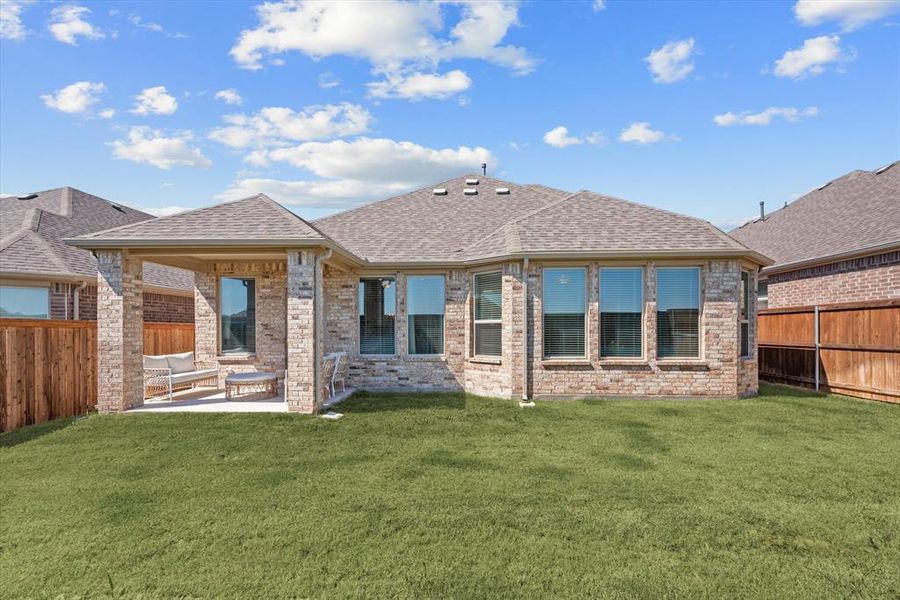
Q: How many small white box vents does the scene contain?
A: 4